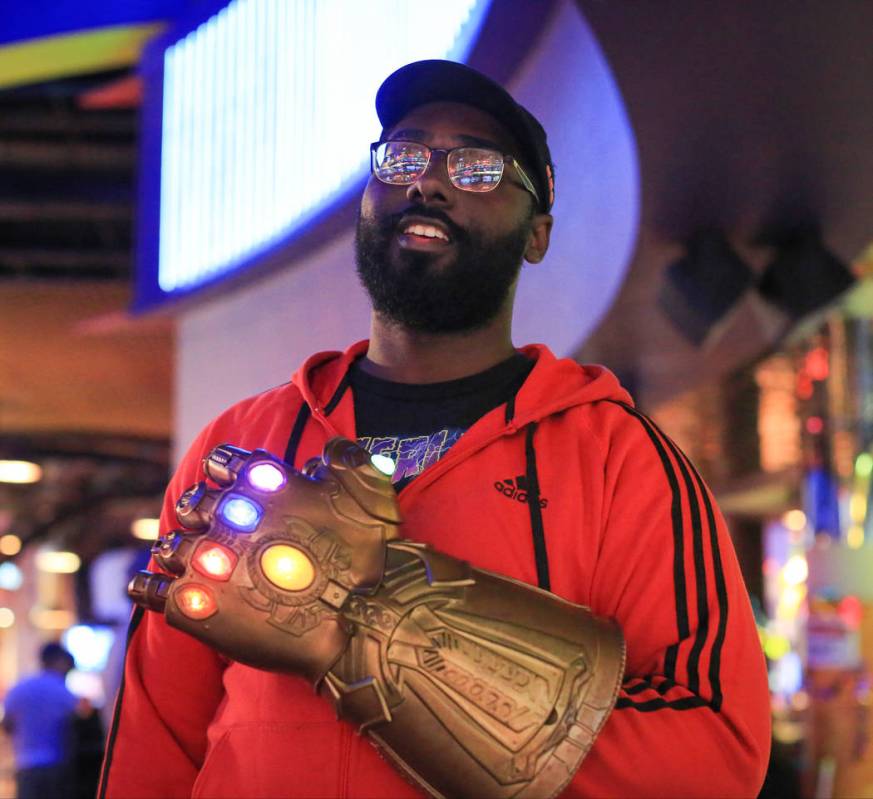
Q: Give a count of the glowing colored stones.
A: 6